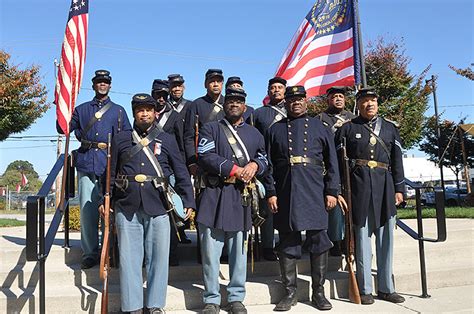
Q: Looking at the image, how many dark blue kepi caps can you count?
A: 11